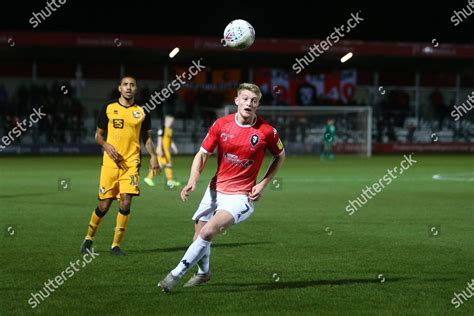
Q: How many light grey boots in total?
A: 2